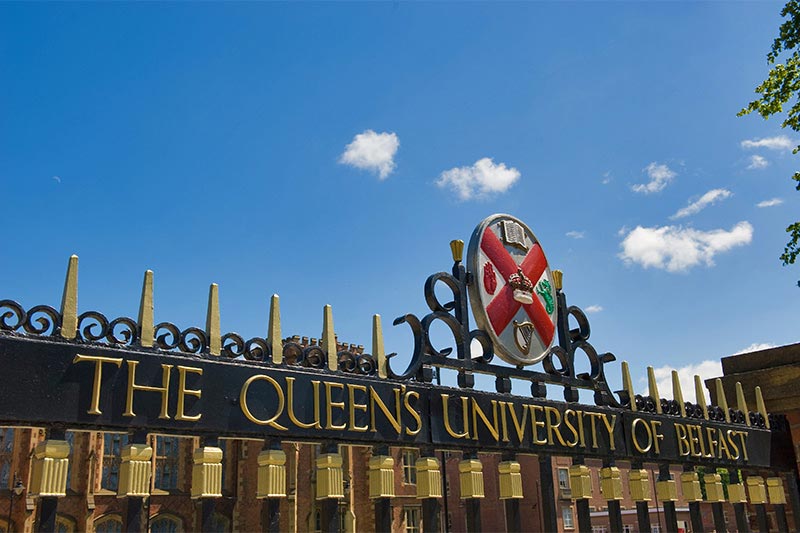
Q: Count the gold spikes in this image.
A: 13